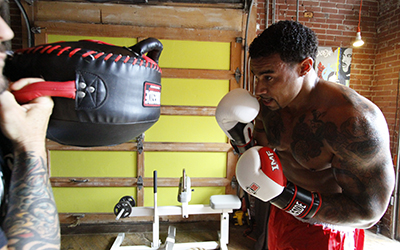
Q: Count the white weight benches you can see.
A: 1